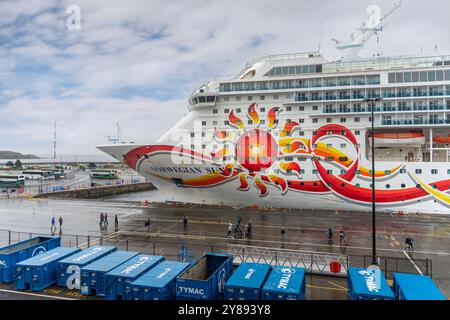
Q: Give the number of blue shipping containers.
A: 11